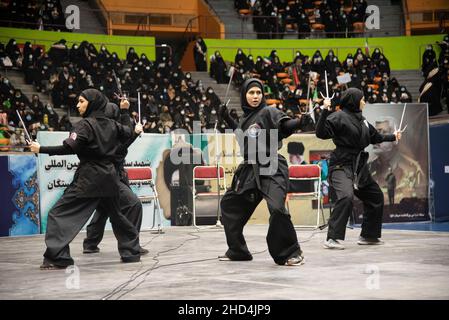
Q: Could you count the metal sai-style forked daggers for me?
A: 7